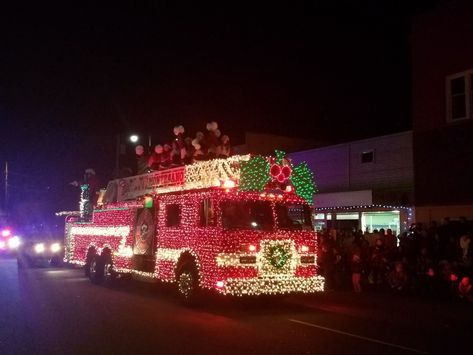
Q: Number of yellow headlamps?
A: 2